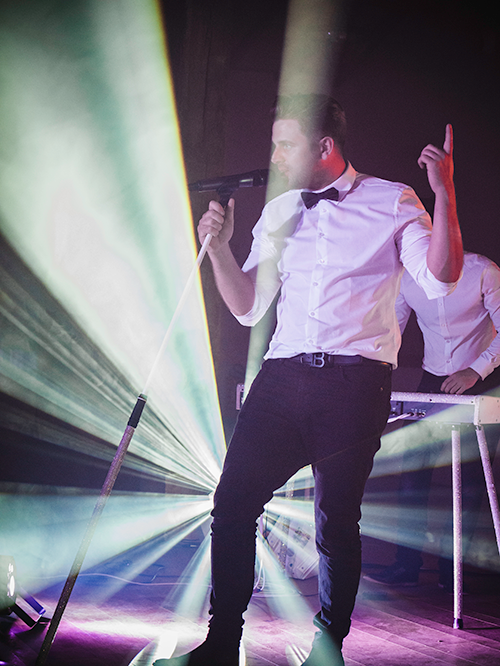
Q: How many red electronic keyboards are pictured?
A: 0